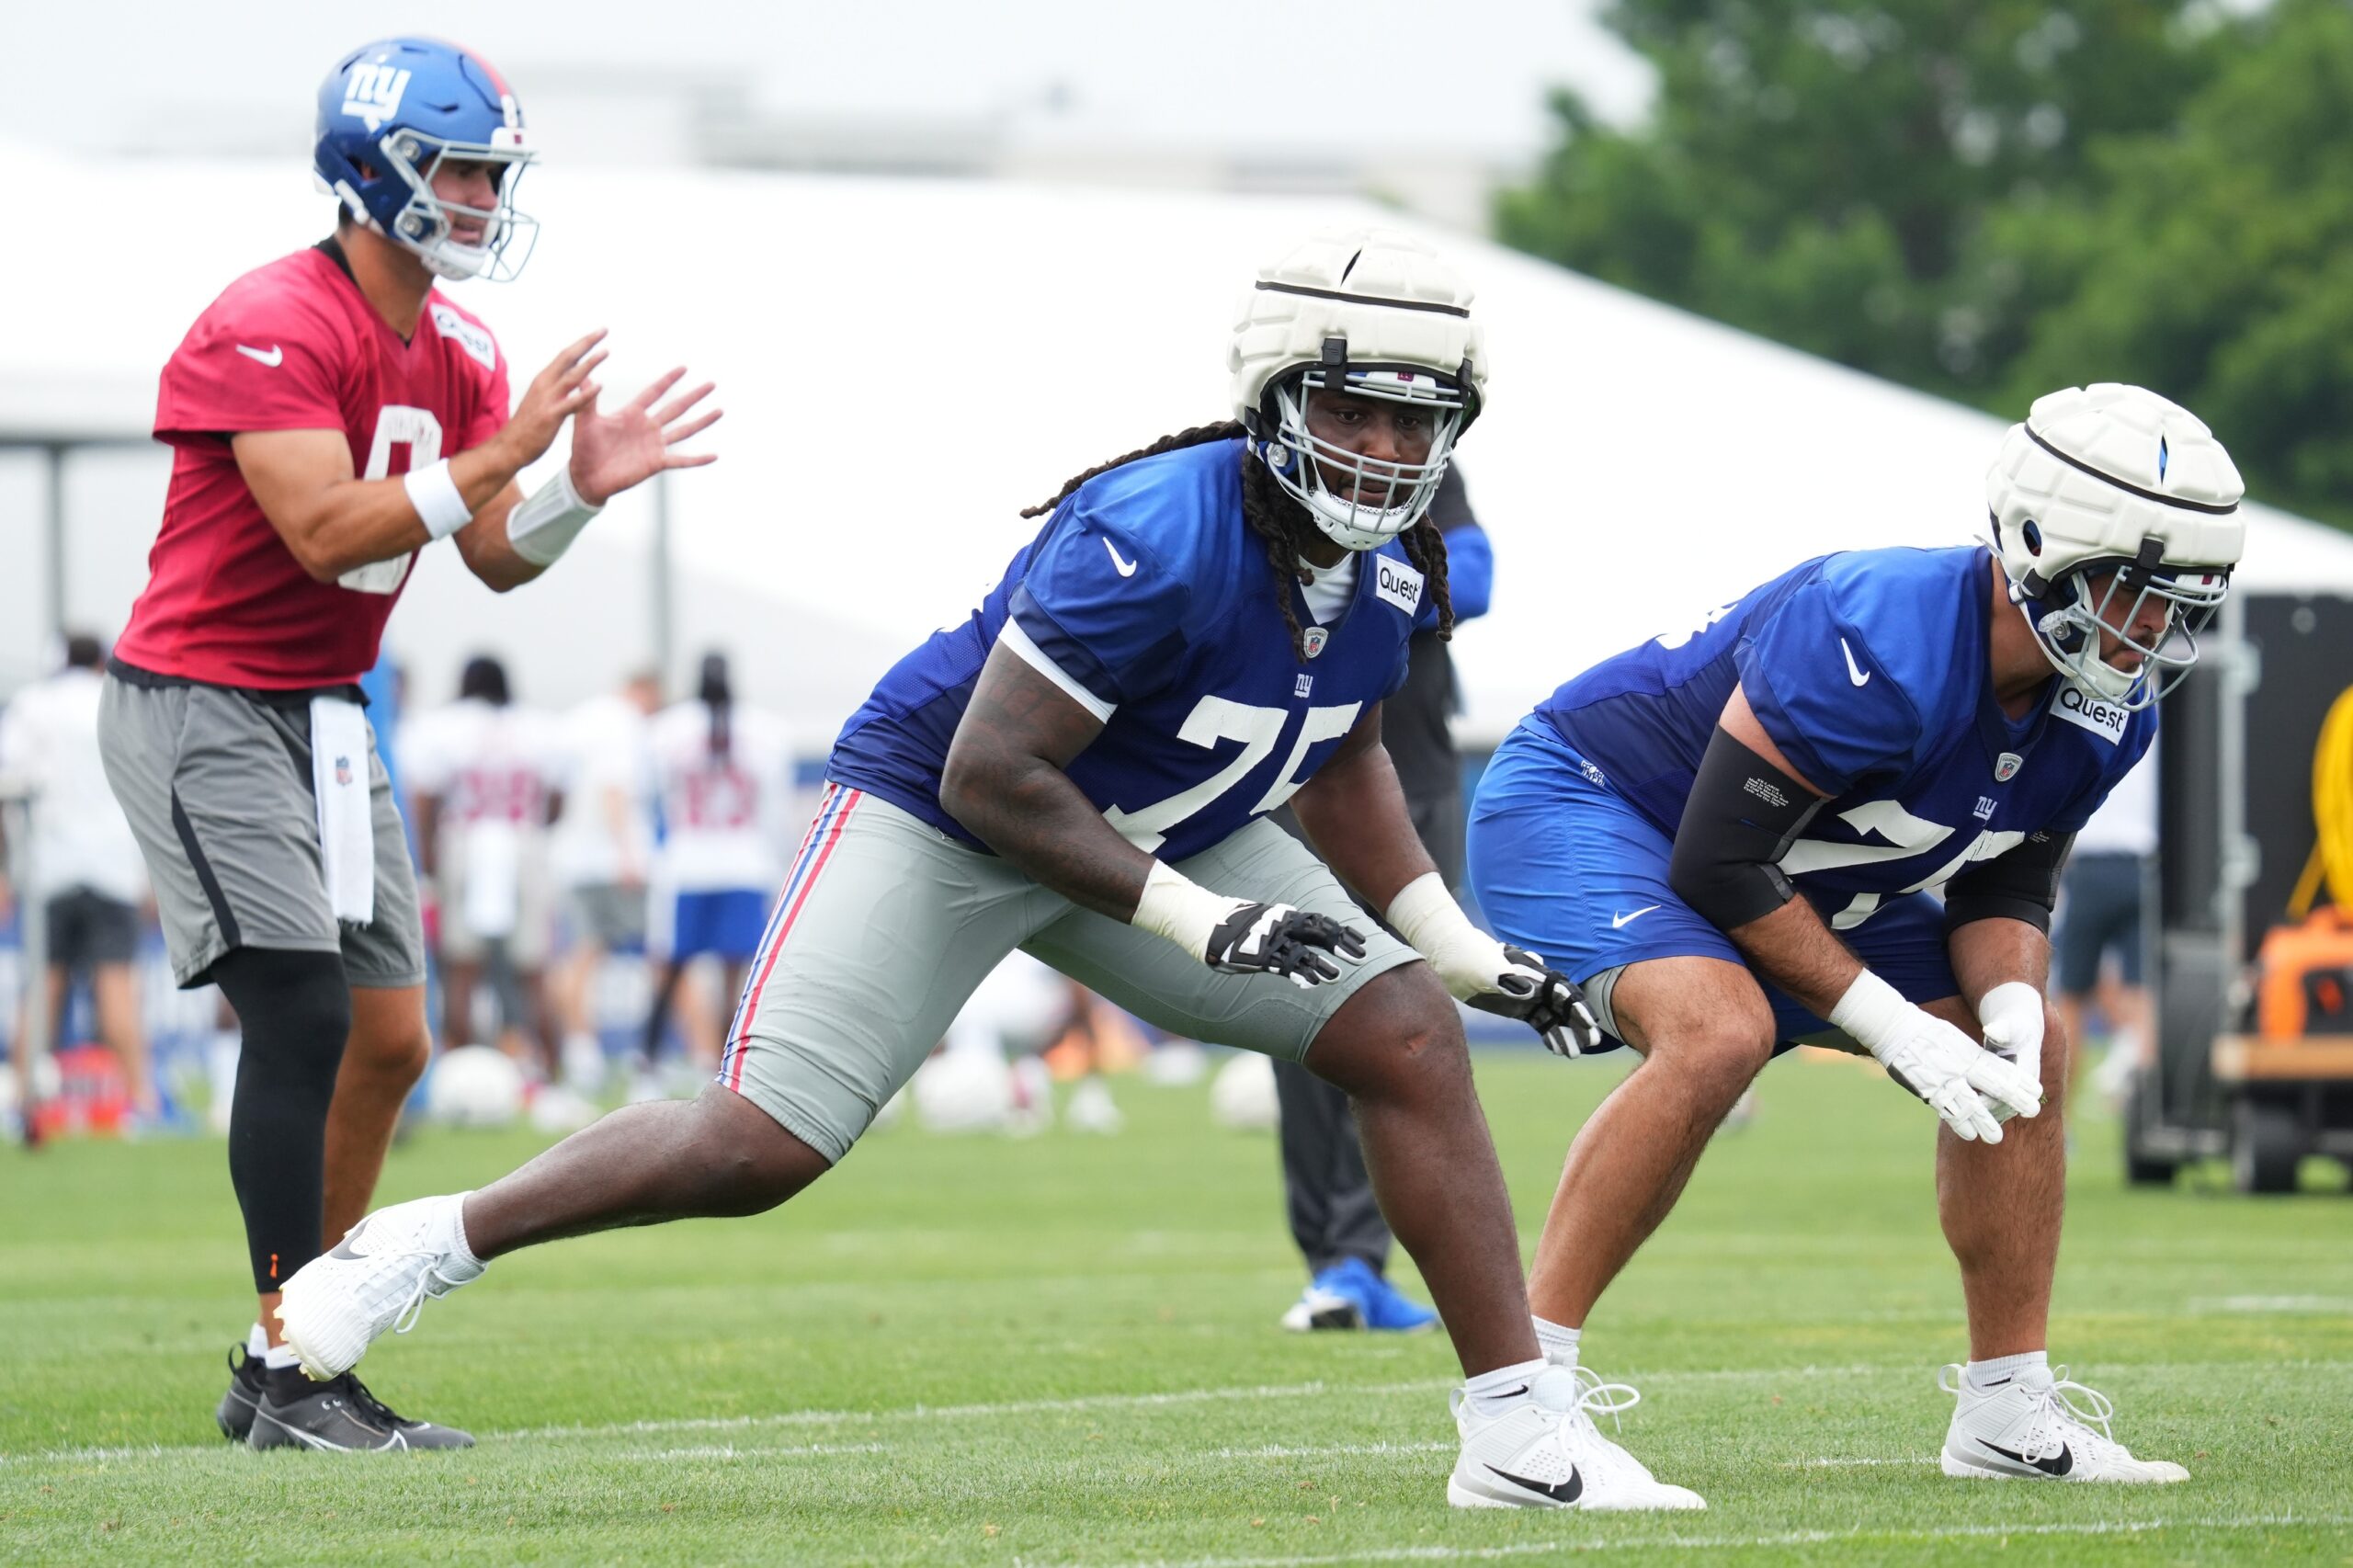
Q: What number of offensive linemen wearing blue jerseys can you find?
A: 2